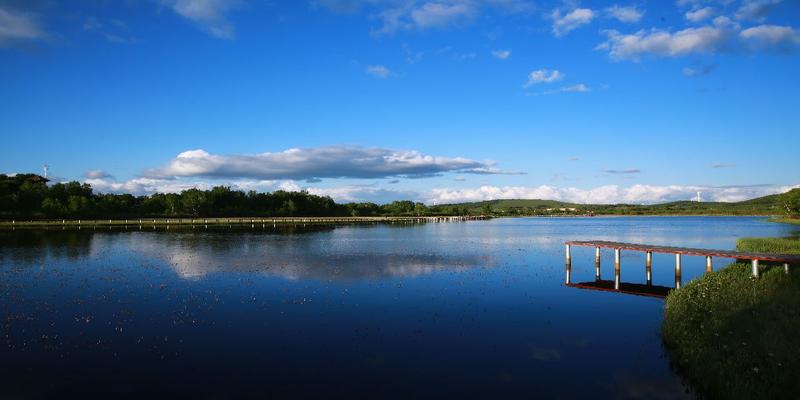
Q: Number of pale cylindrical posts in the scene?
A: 8